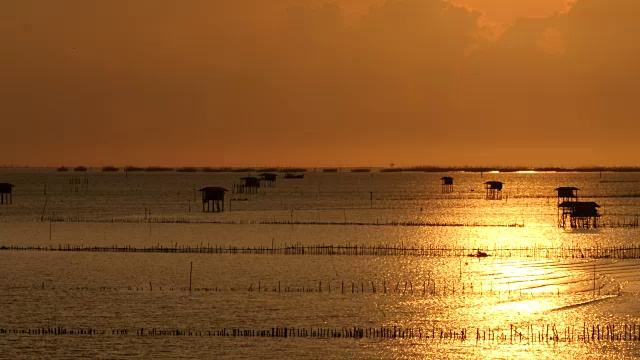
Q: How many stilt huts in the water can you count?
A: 8